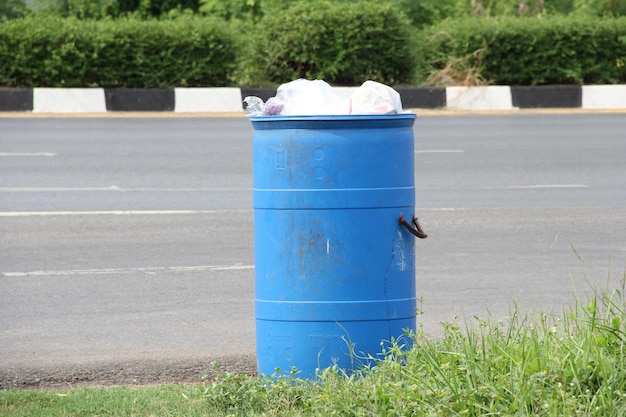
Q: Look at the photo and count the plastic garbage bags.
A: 2